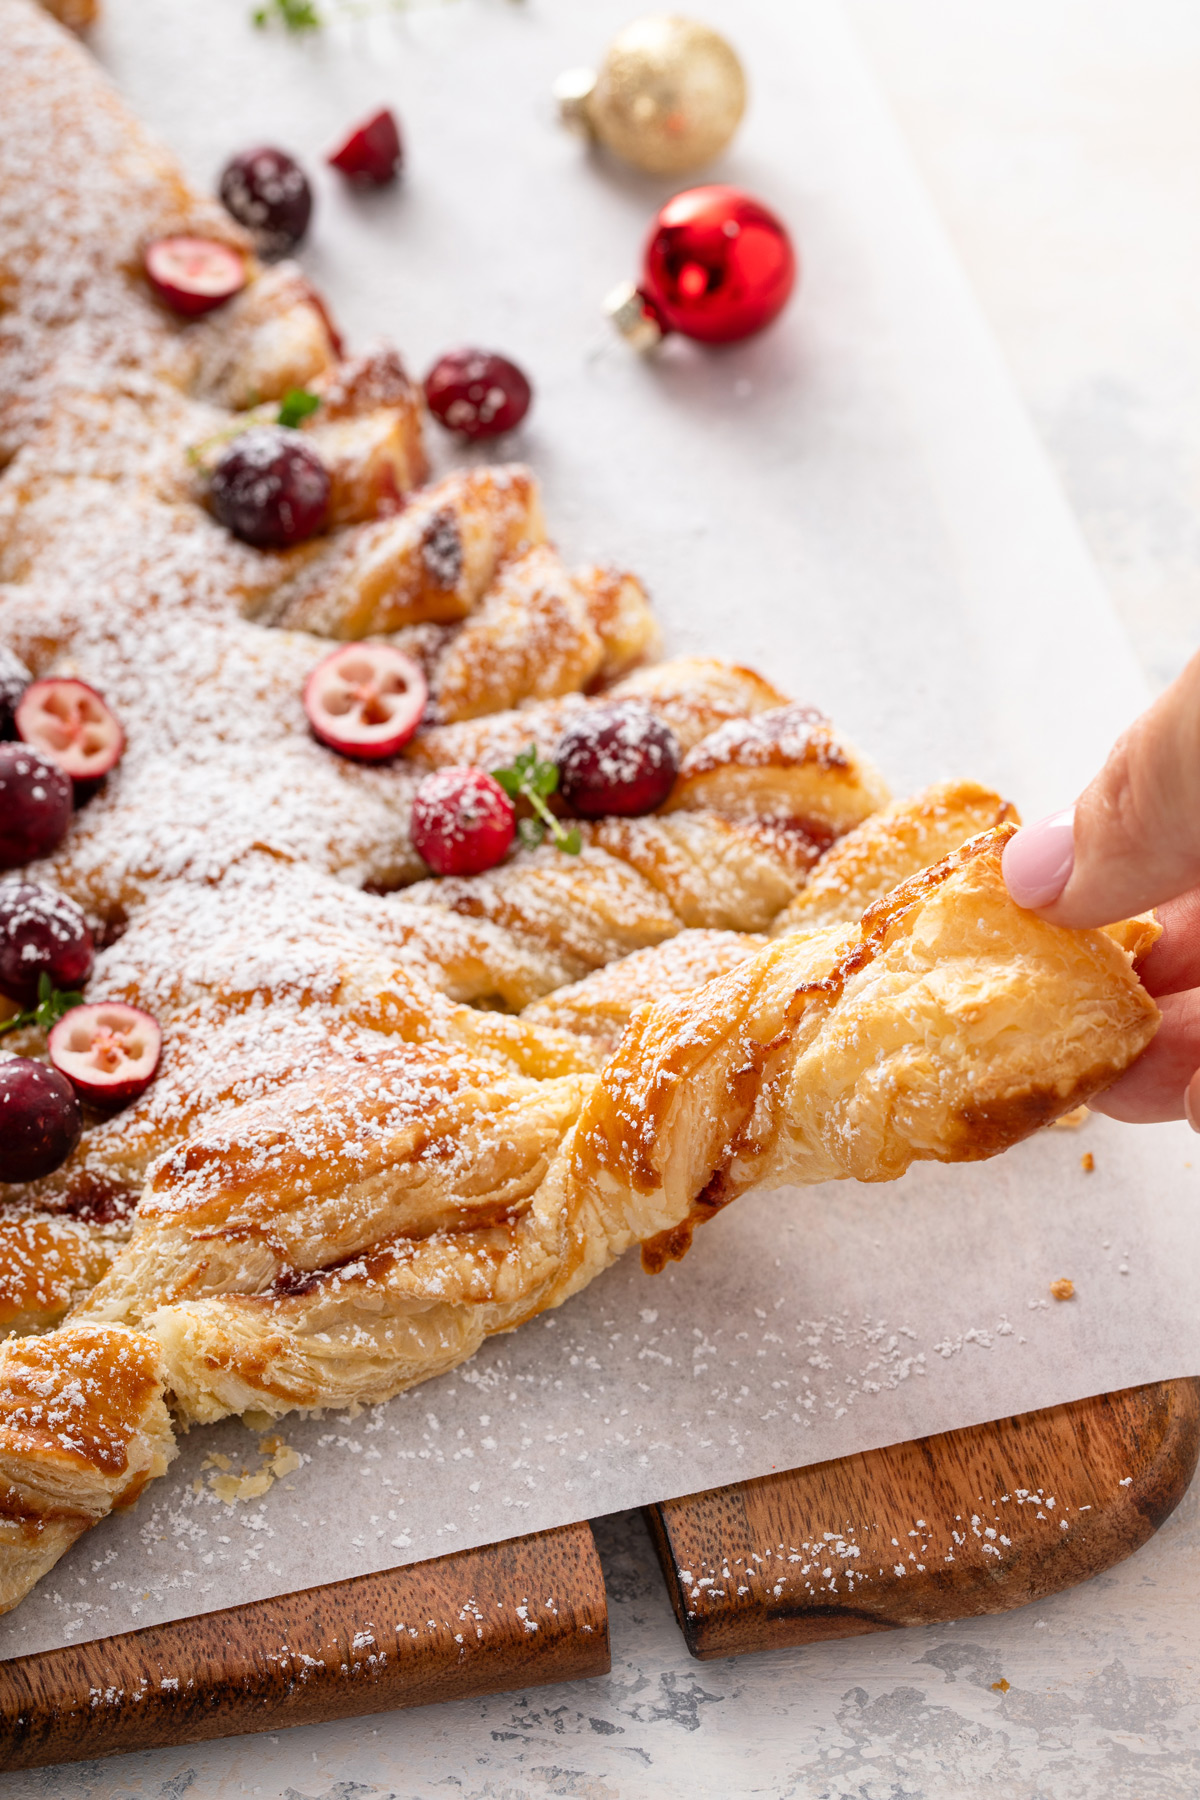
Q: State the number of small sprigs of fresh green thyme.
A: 4